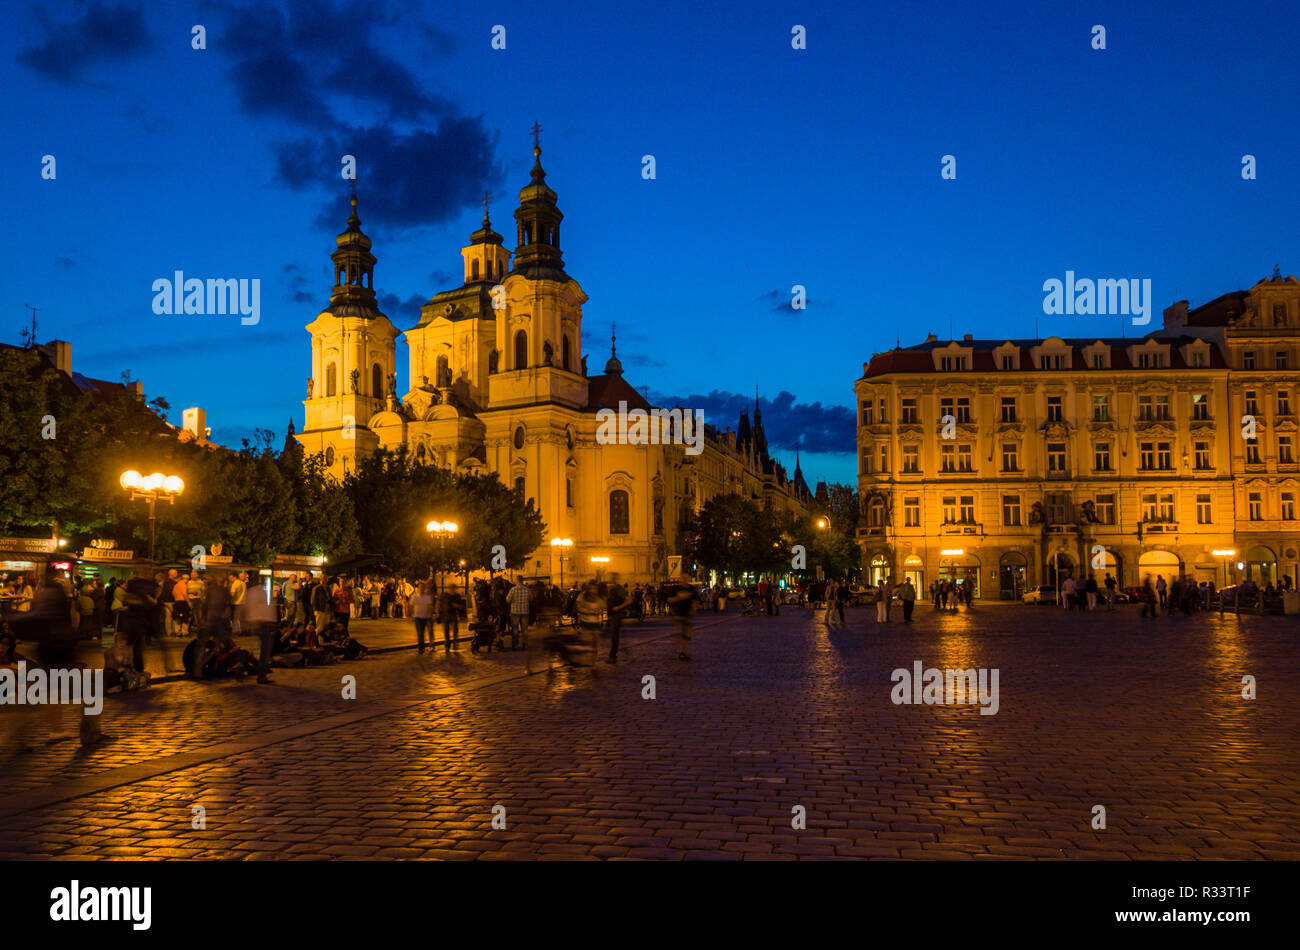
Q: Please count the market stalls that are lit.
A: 4